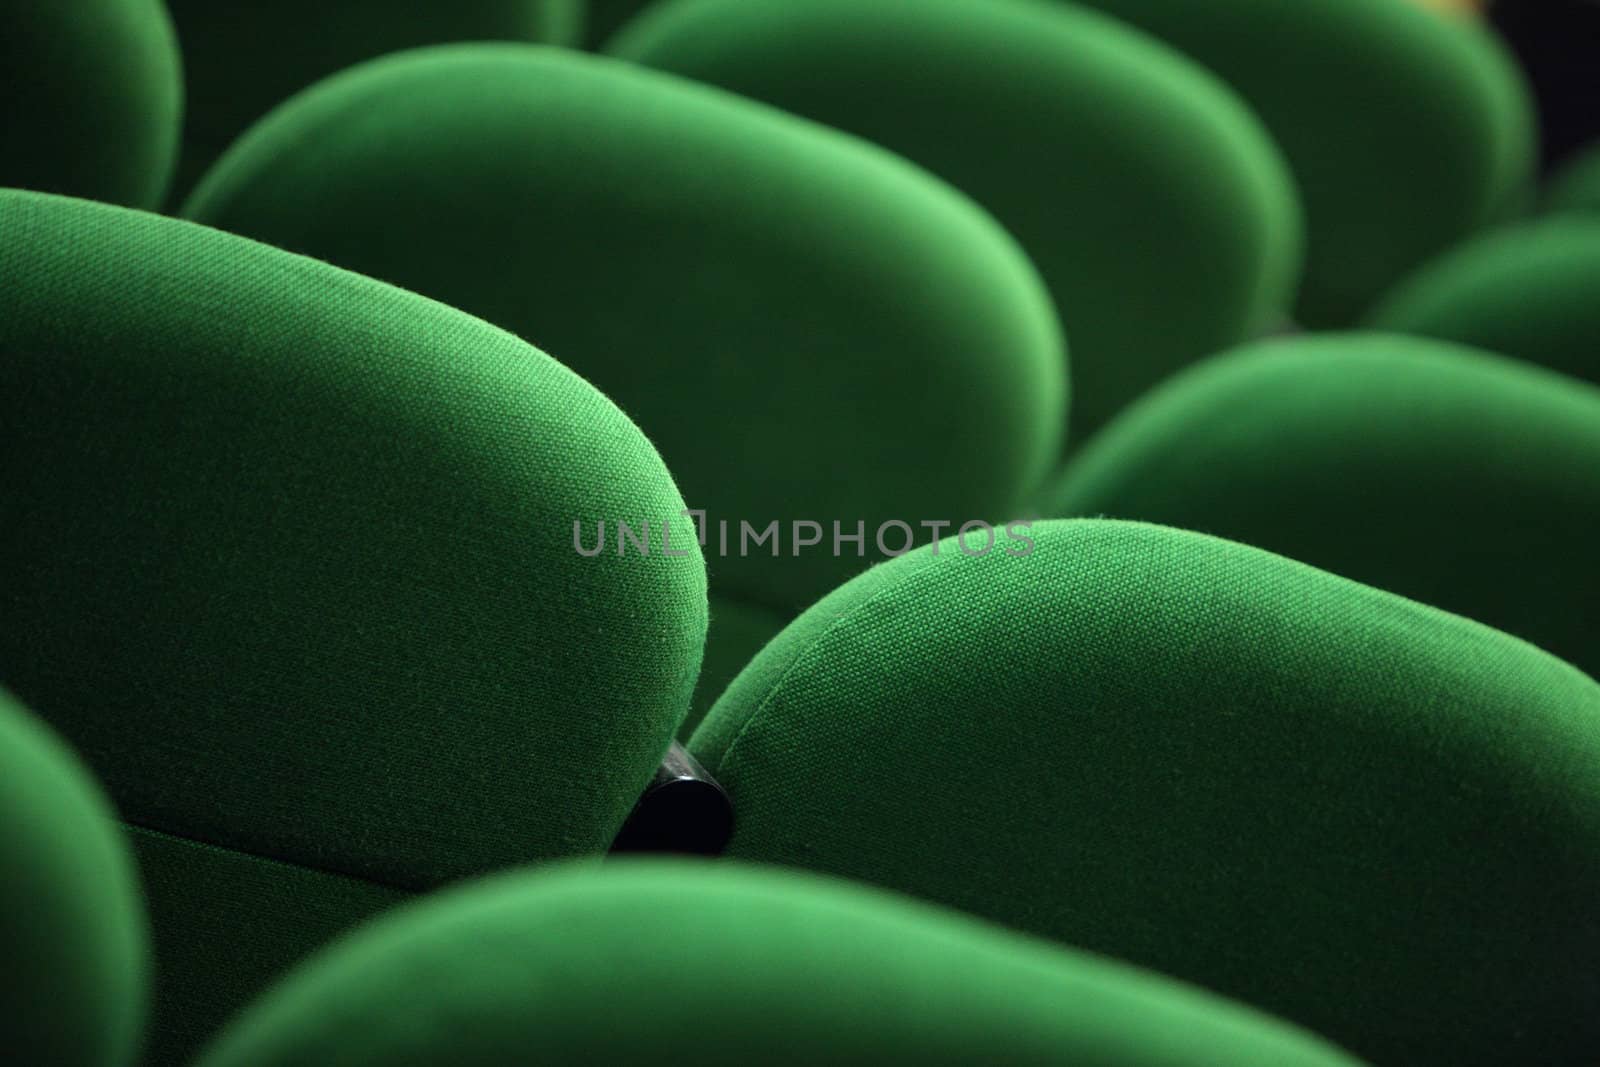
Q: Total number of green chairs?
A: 12